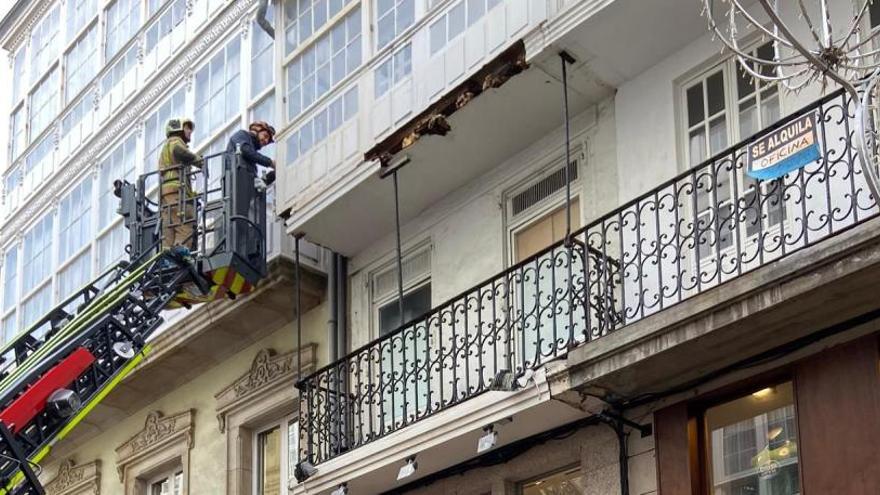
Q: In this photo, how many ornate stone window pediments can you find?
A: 3